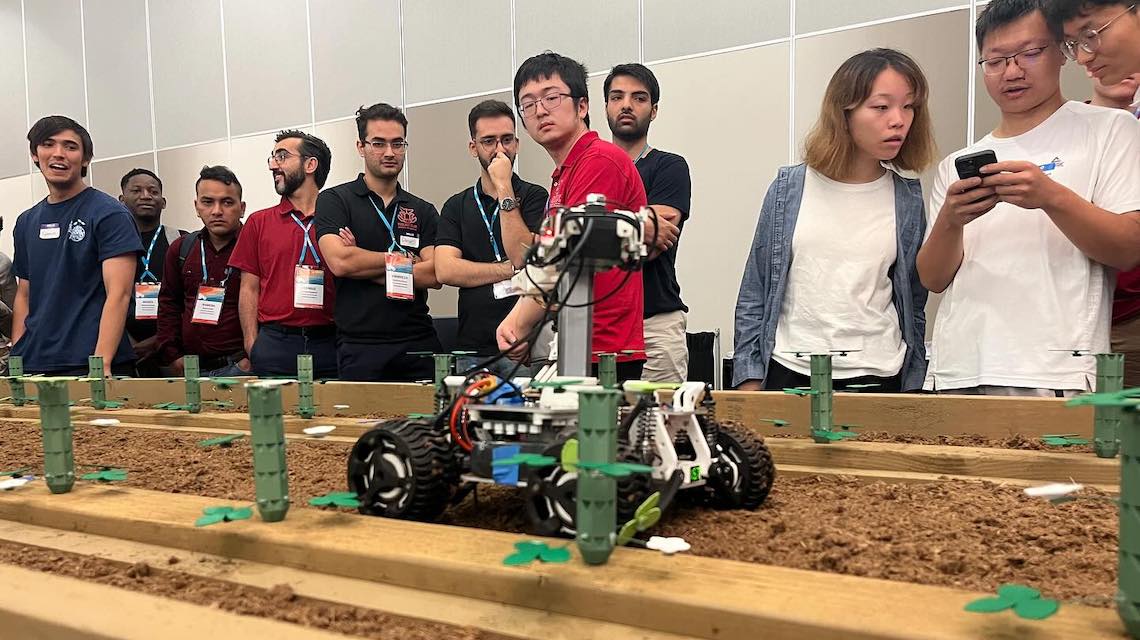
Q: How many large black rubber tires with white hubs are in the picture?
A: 3